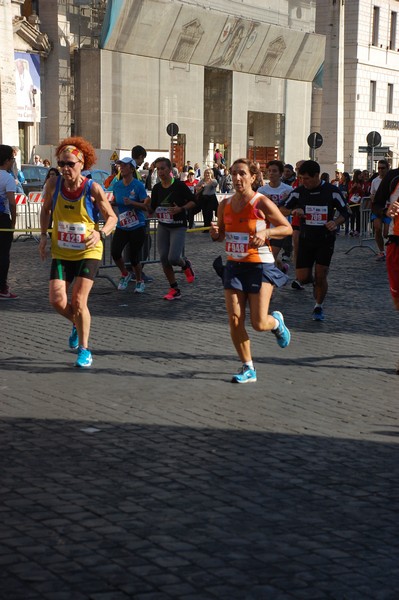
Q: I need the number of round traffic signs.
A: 3